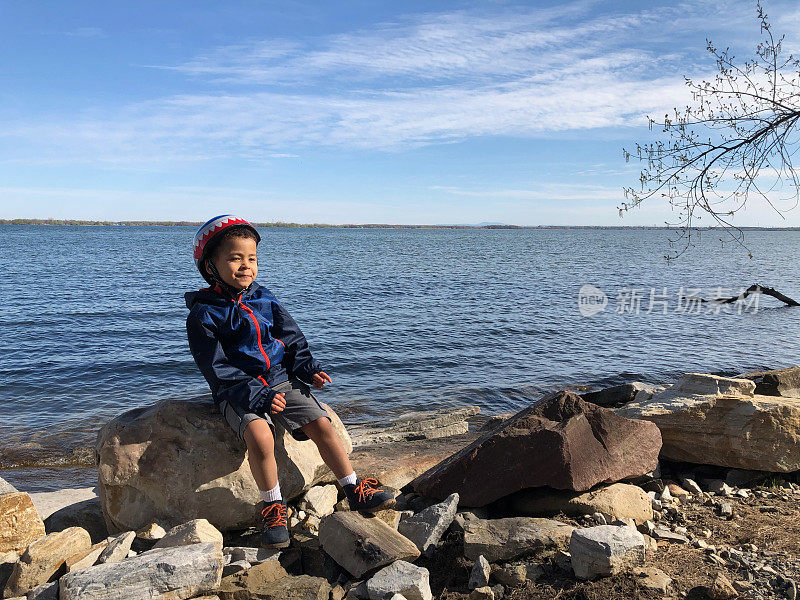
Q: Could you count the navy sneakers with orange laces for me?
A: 2